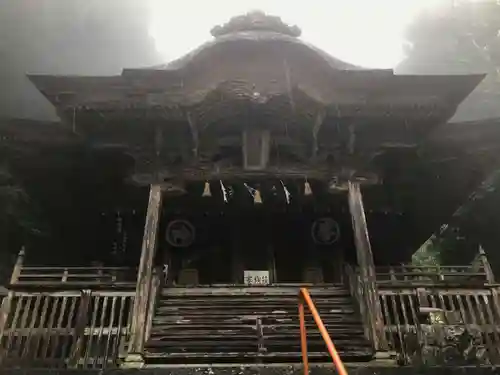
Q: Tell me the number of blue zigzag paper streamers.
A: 0